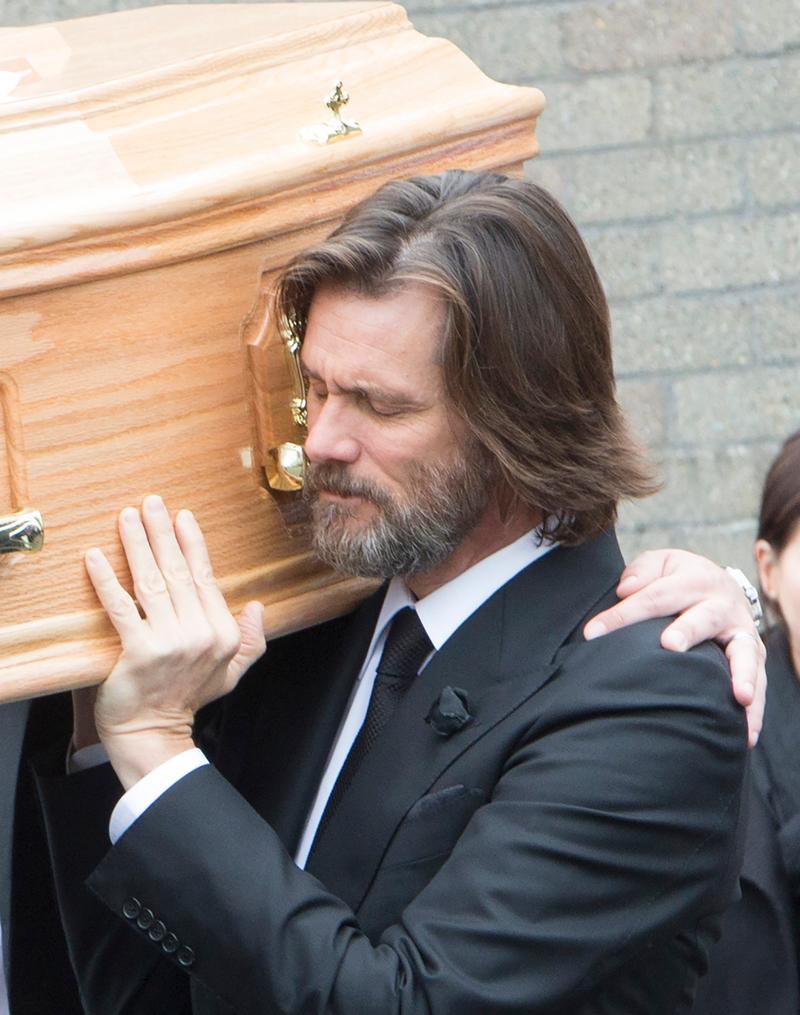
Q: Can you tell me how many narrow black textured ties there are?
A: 1